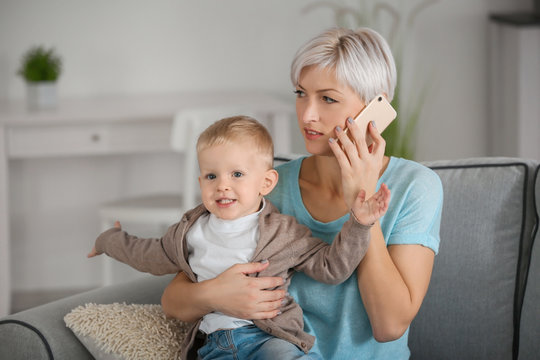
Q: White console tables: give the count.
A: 1